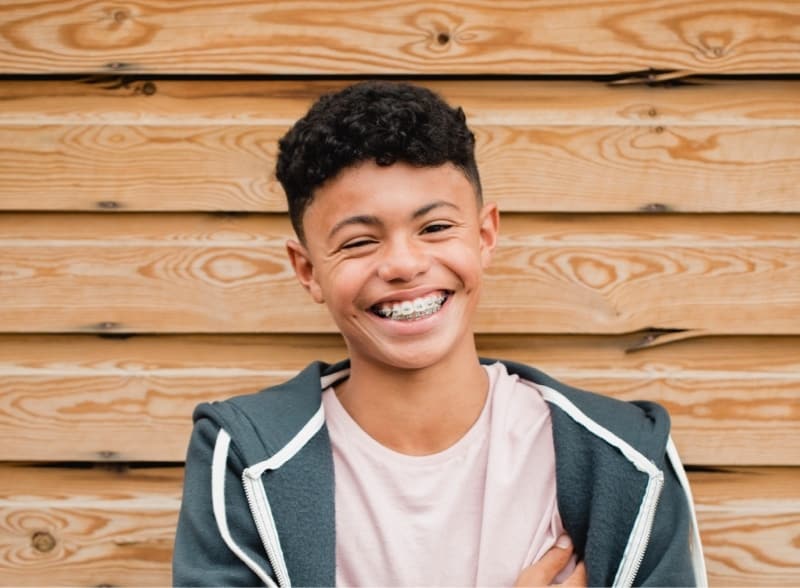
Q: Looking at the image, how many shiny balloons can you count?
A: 0